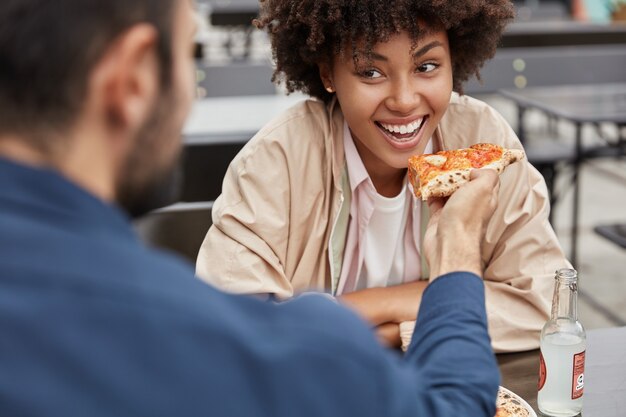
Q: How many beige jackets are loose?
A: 1